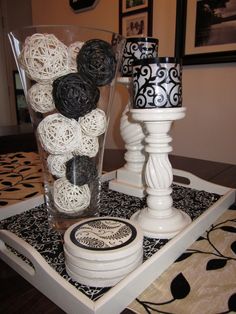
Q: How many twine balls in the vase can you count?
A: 11